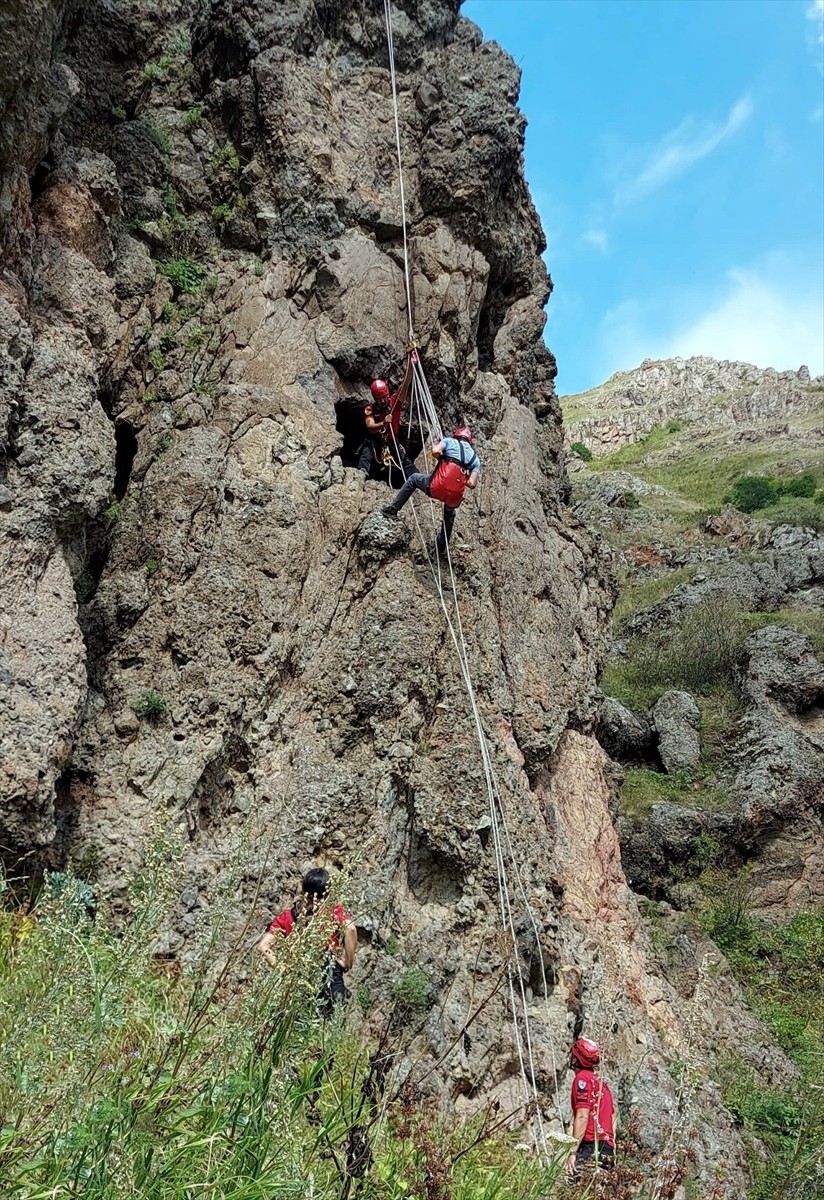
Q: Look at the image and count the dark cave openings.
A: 2